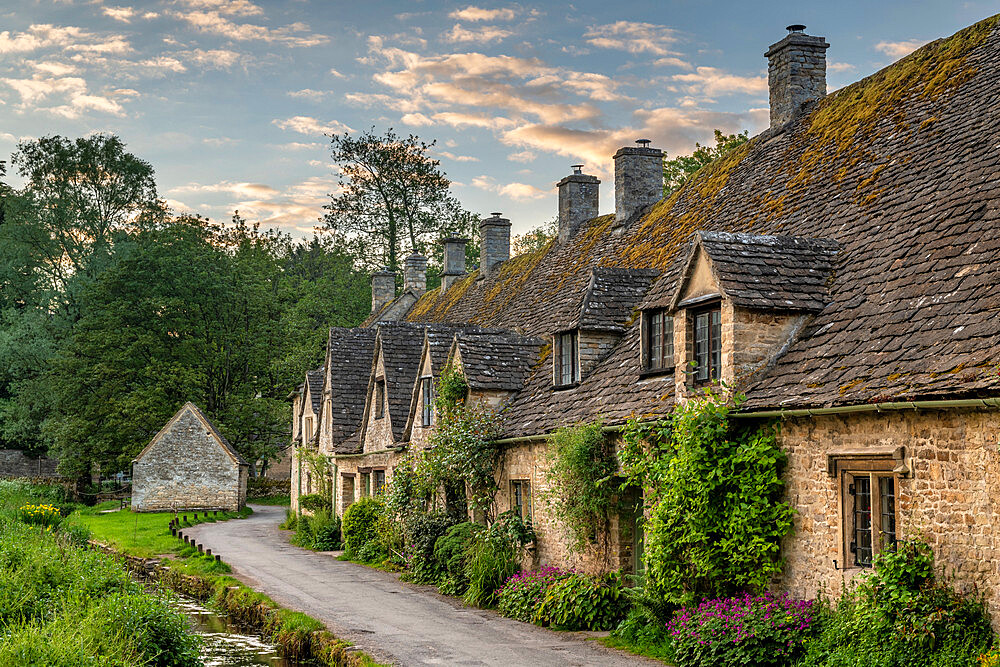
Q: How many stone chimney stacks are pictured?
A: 7